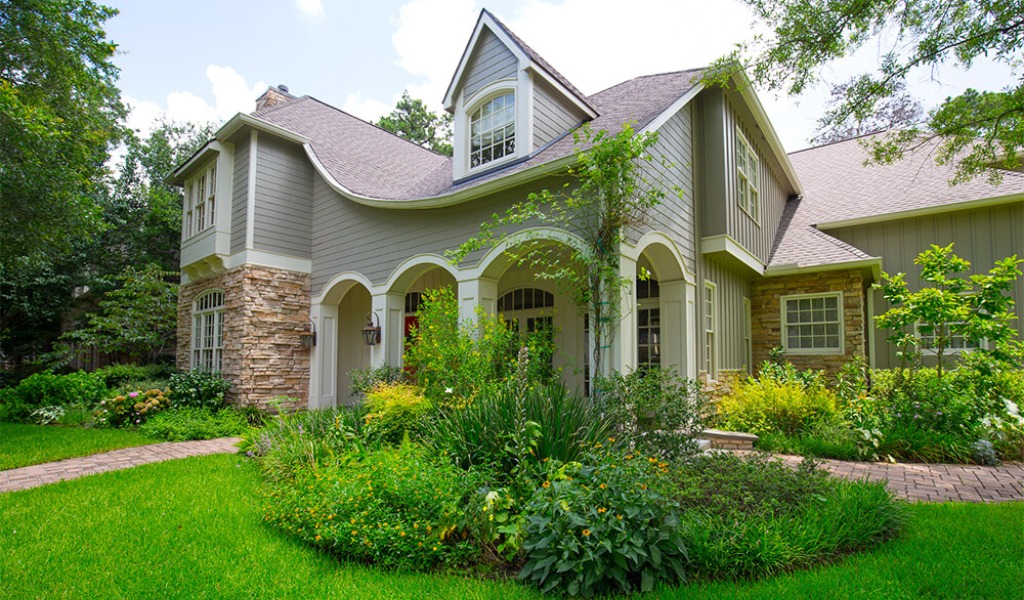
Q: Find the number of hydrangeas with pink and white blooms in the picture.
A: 1